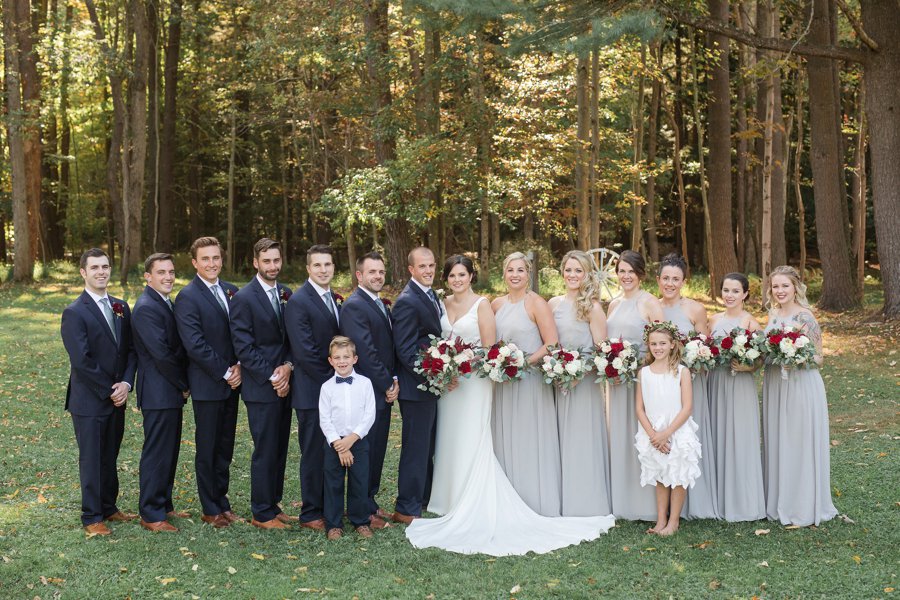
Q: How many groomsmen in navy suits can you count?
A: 6